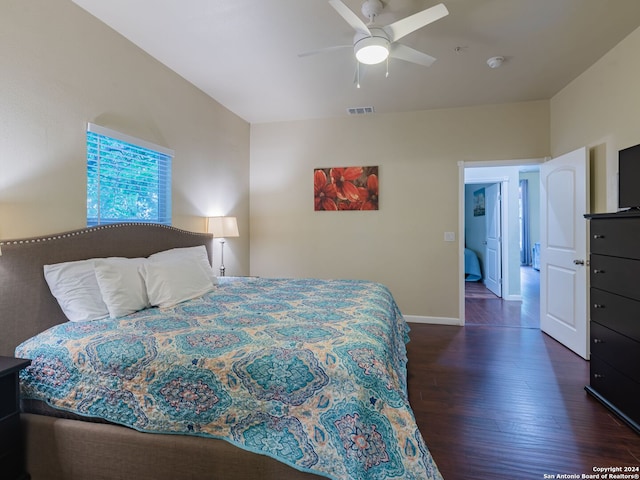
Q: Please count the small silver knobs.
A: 5